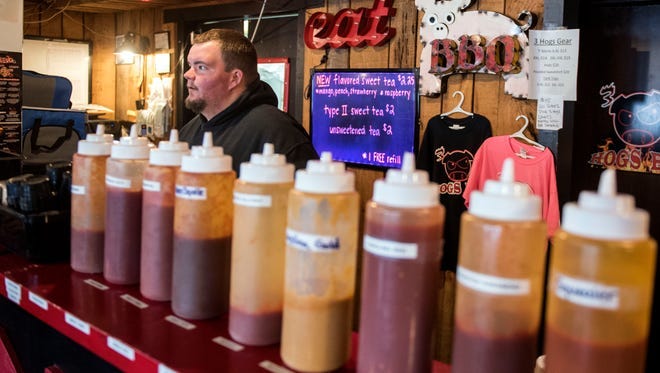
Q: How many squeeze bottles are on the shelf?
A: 9